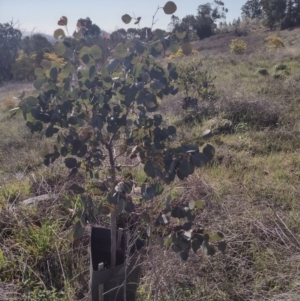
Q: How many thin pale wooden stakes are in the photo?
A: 2